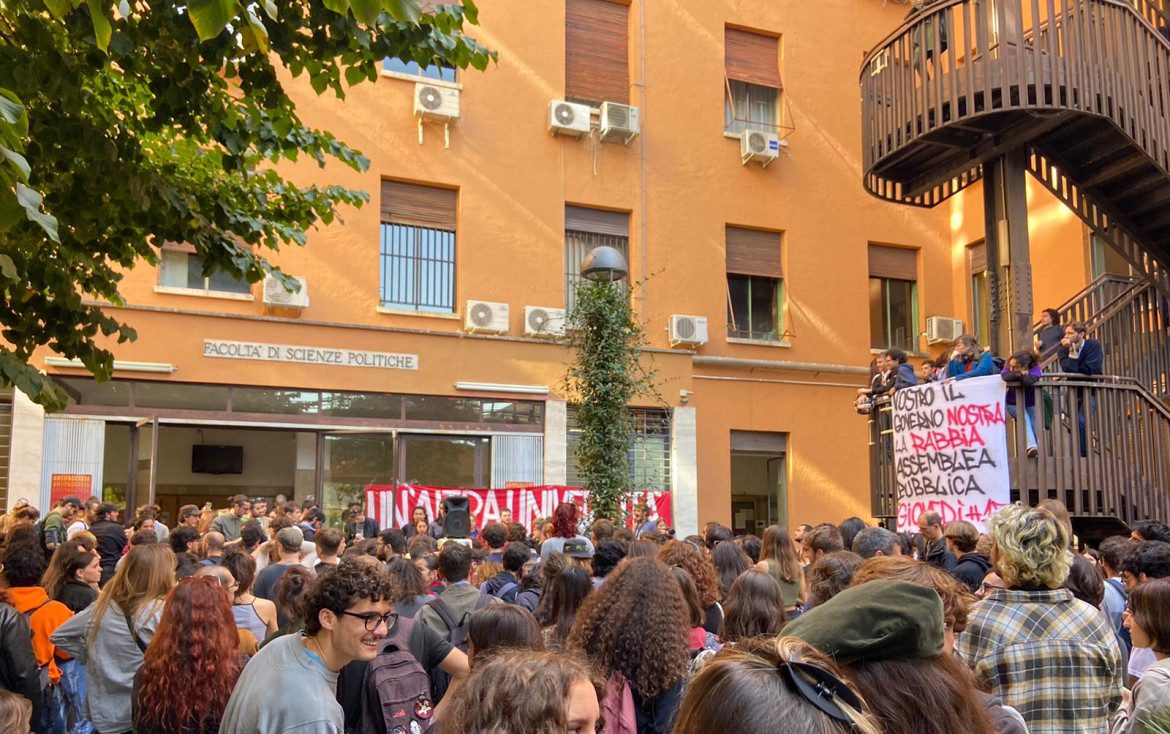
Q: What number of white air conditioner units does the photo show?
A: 9